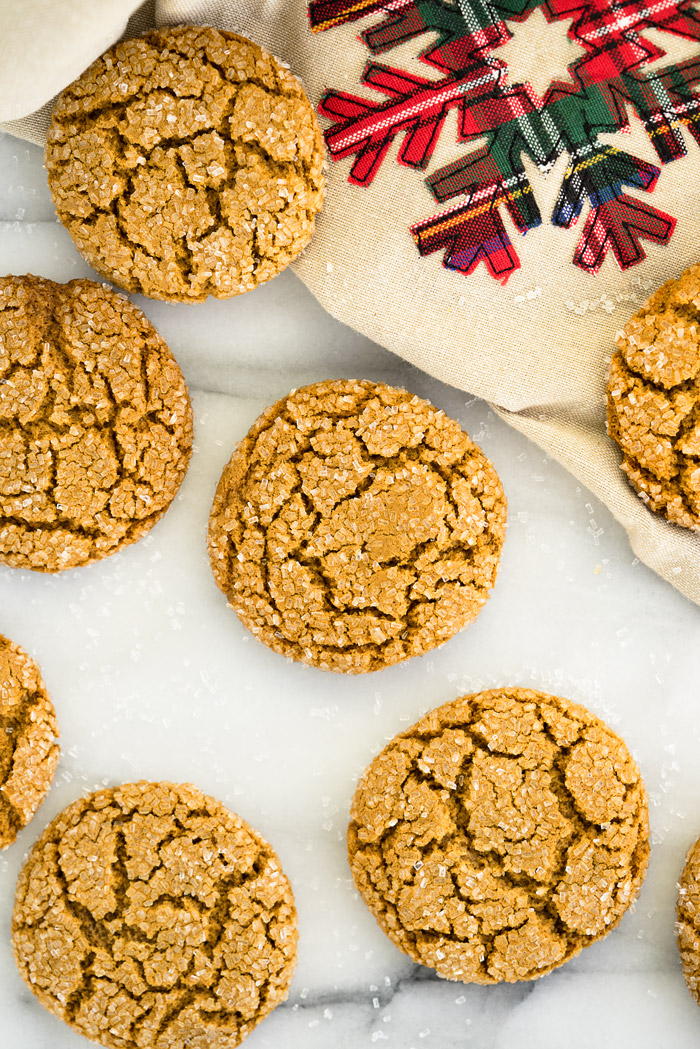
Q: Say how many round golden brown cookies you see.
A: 8